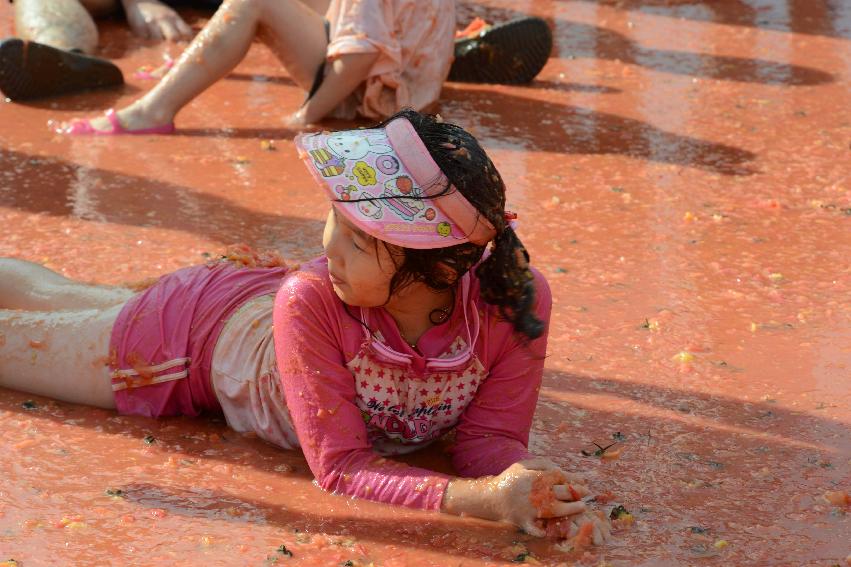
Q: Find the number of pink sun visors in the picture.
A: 1